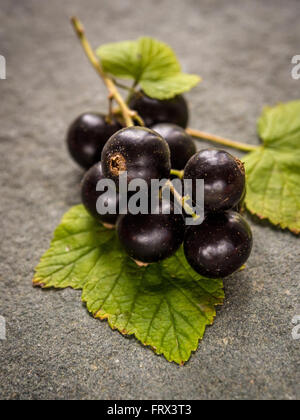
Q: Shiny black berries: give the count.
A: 8